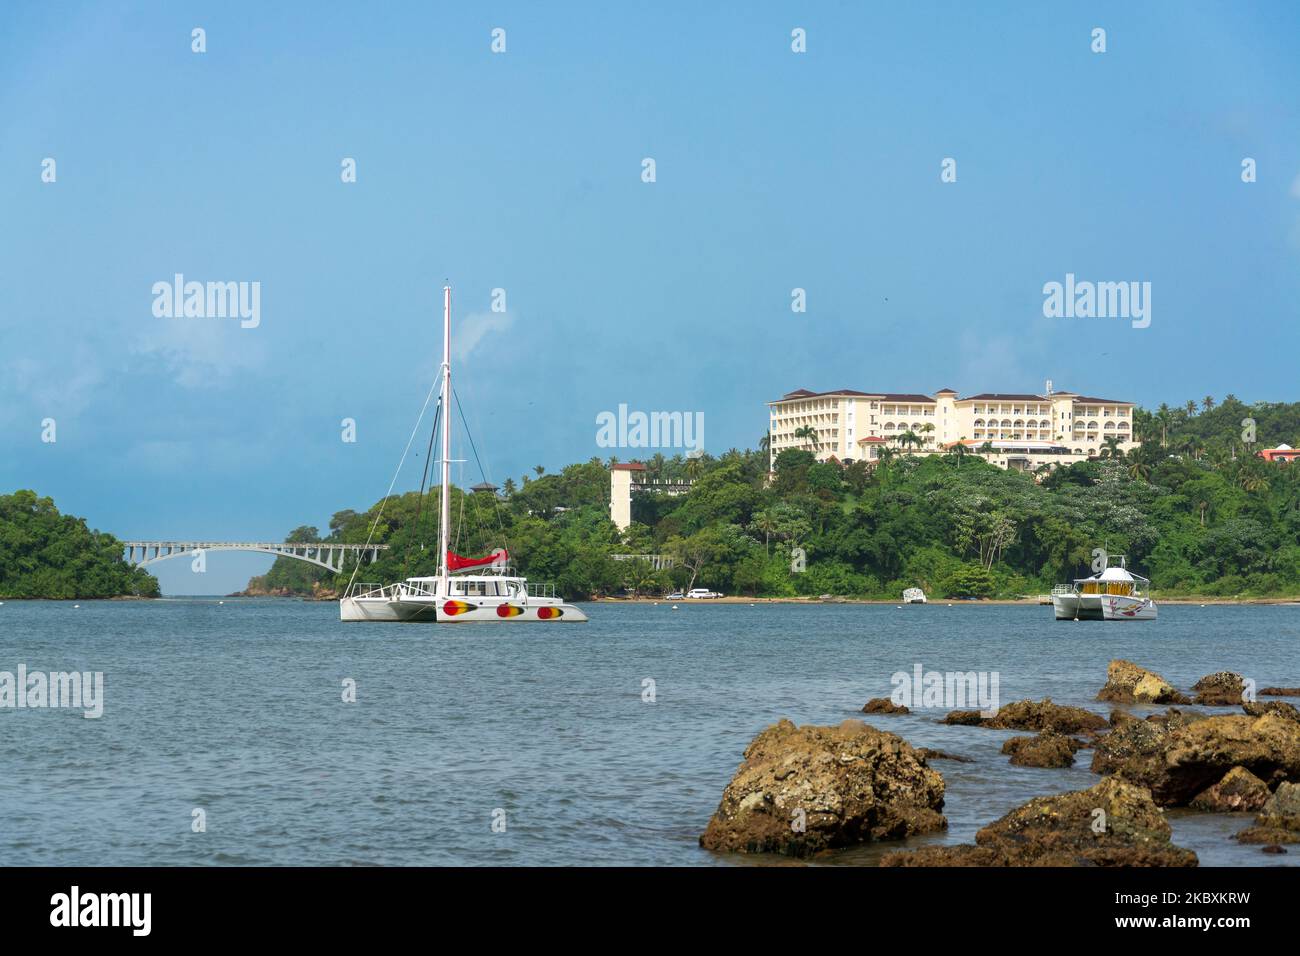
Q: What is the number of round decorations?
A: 3